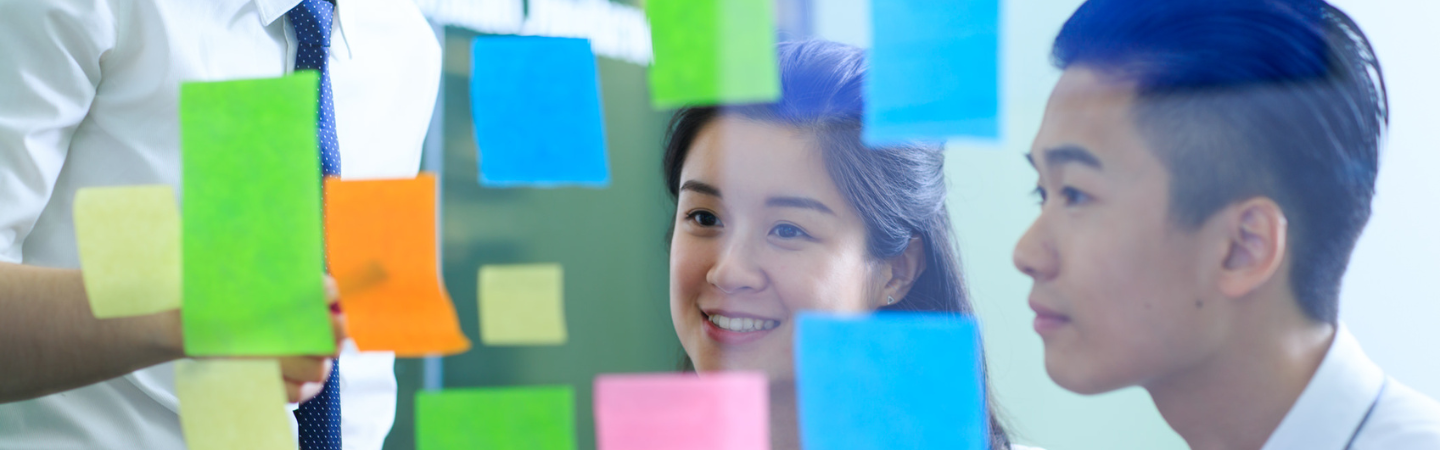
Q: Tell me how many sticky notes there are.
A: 11